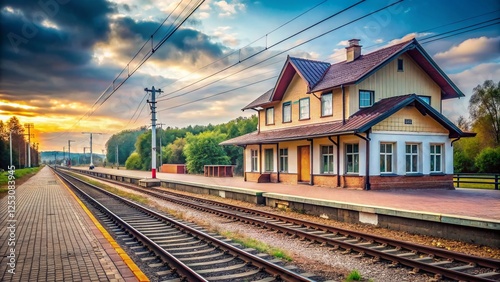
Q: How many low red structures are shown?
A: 2